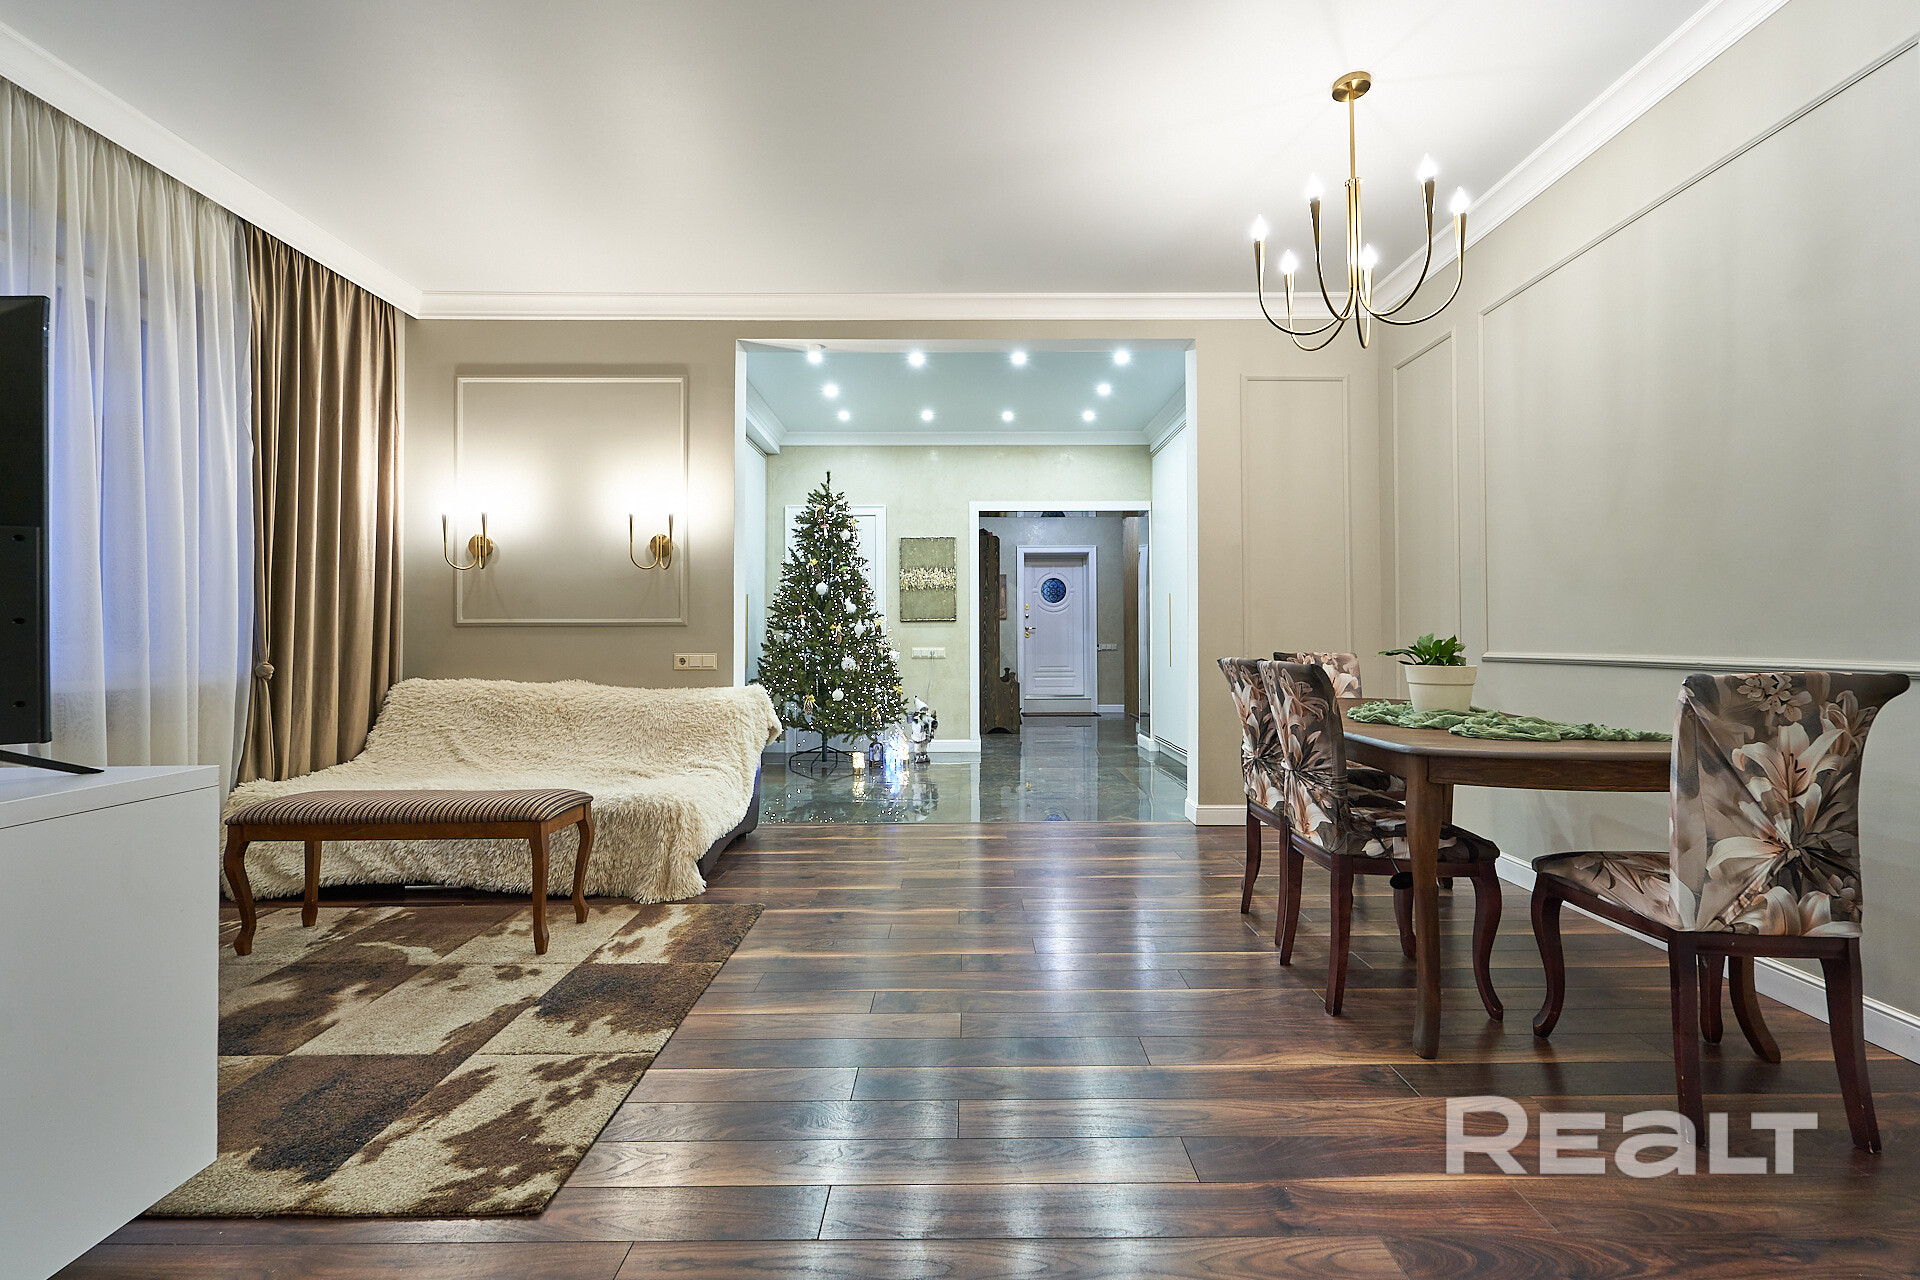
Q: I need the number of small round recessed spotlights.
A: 10